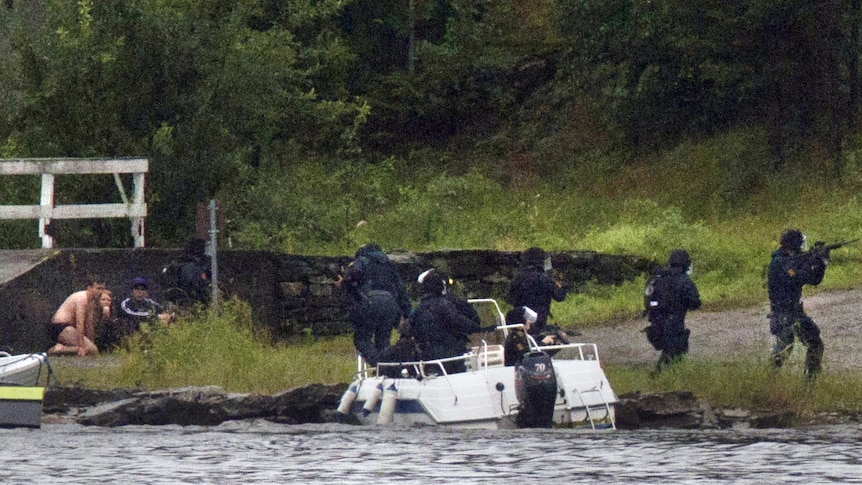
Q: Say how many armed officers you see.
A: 7